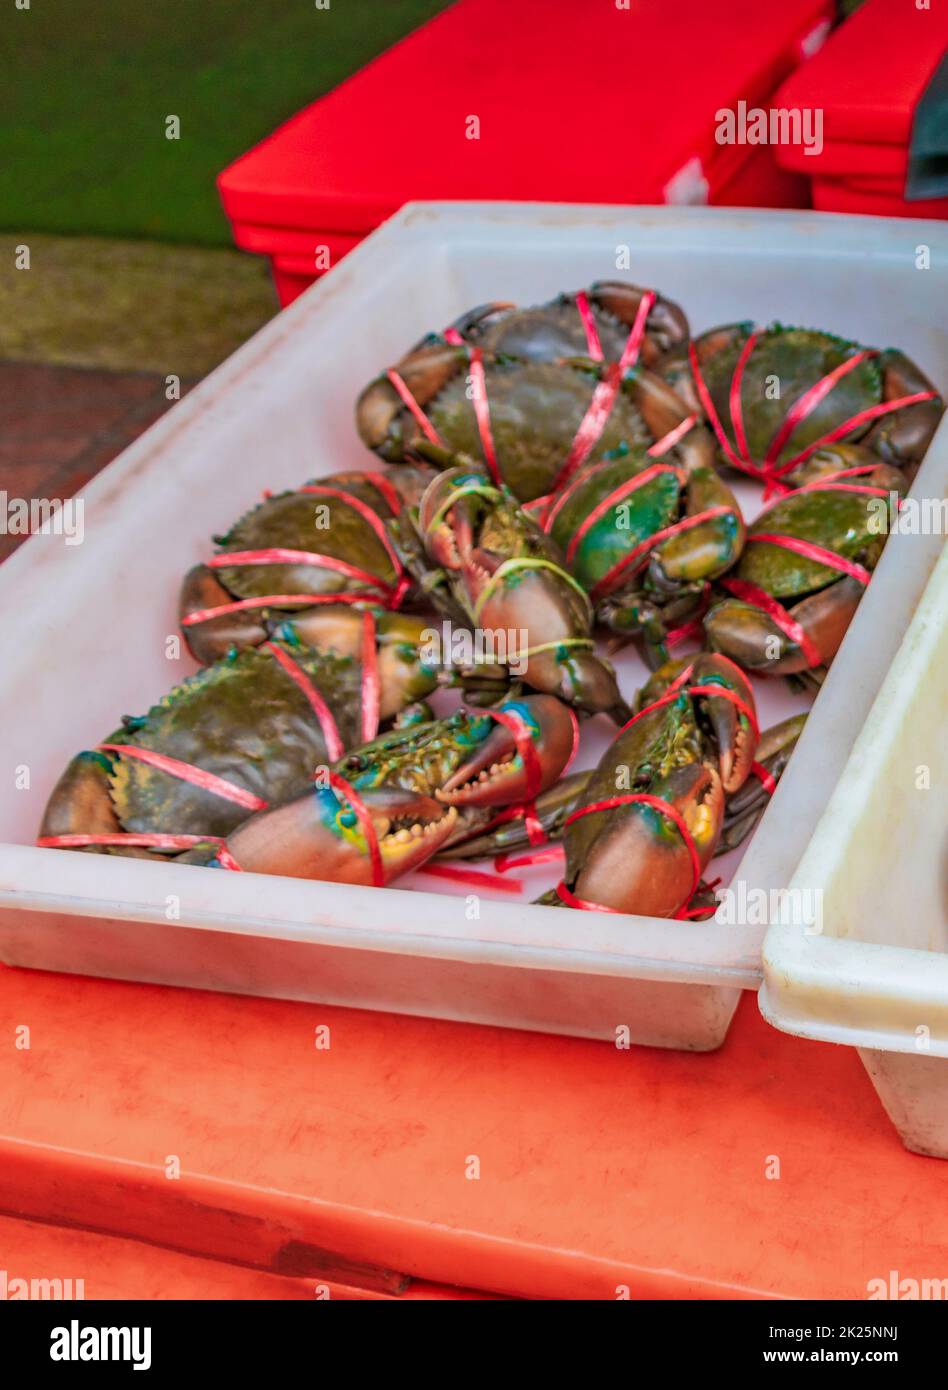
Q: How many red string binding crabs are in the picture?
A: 9